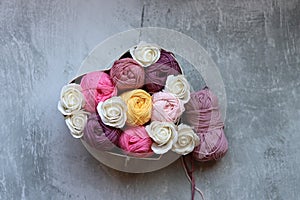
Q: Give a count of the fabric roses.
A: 7